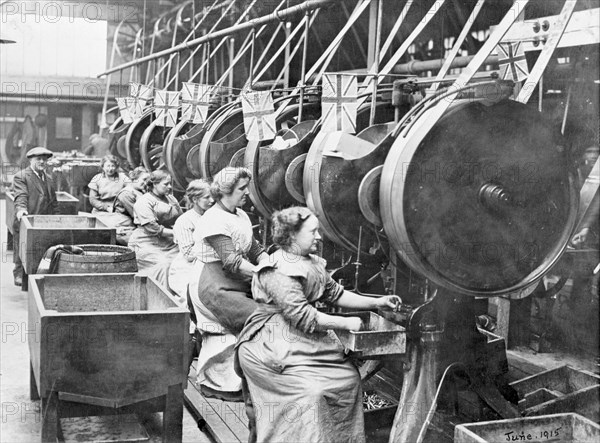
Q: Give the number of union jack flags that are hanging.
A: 7